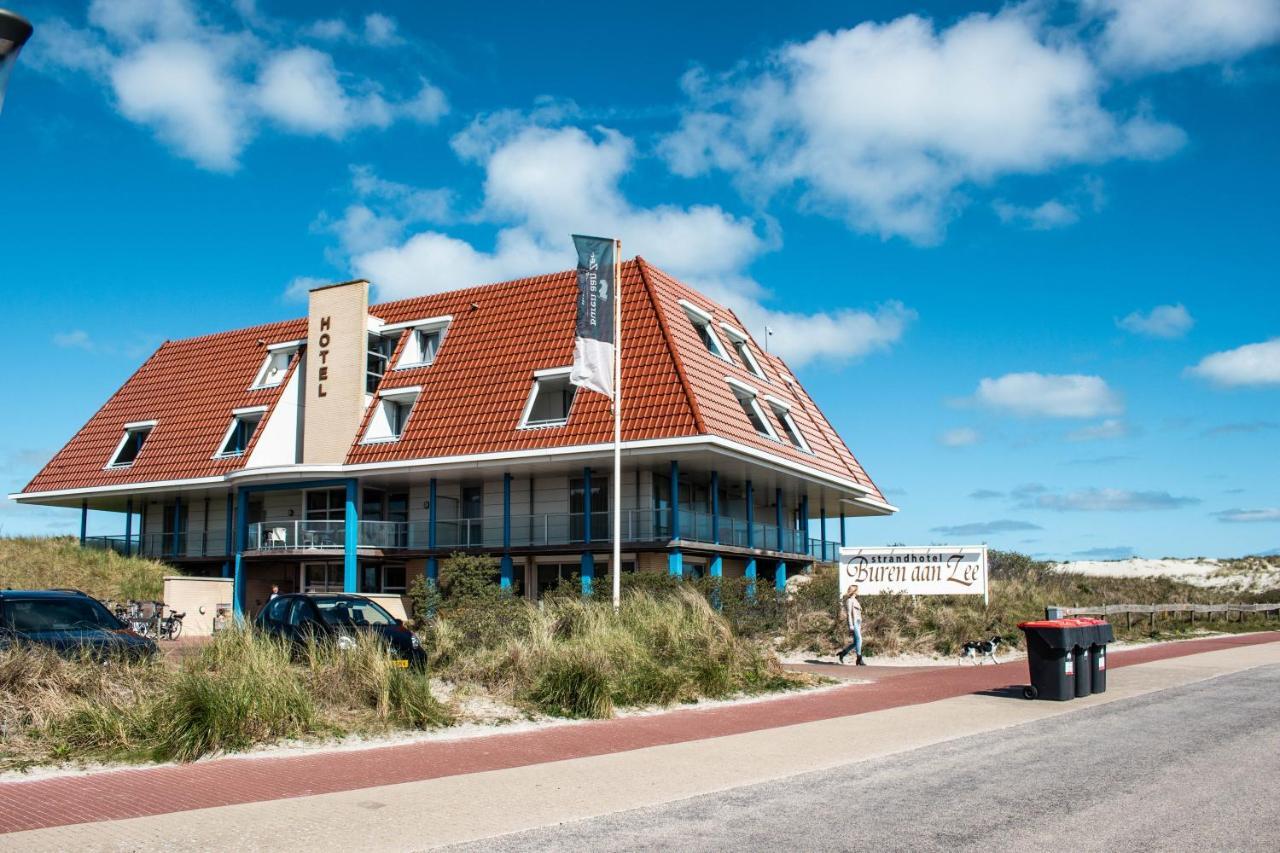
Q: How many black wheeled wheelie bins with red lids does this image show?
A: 3